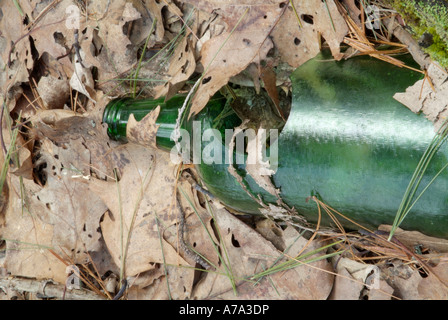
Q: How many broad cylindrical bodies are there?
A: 1